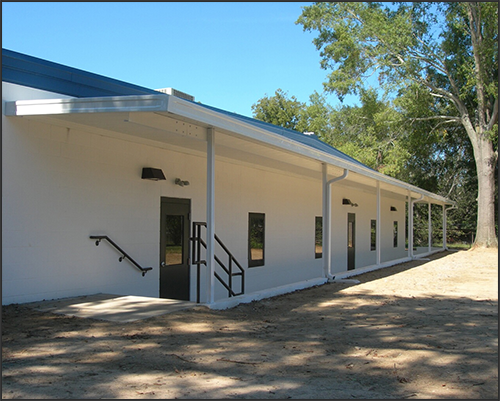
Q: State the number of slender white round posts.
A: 6